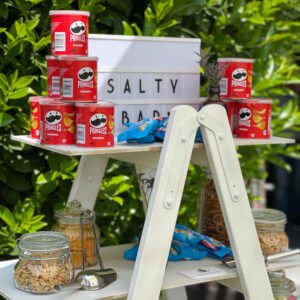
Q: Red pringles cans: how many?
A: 9